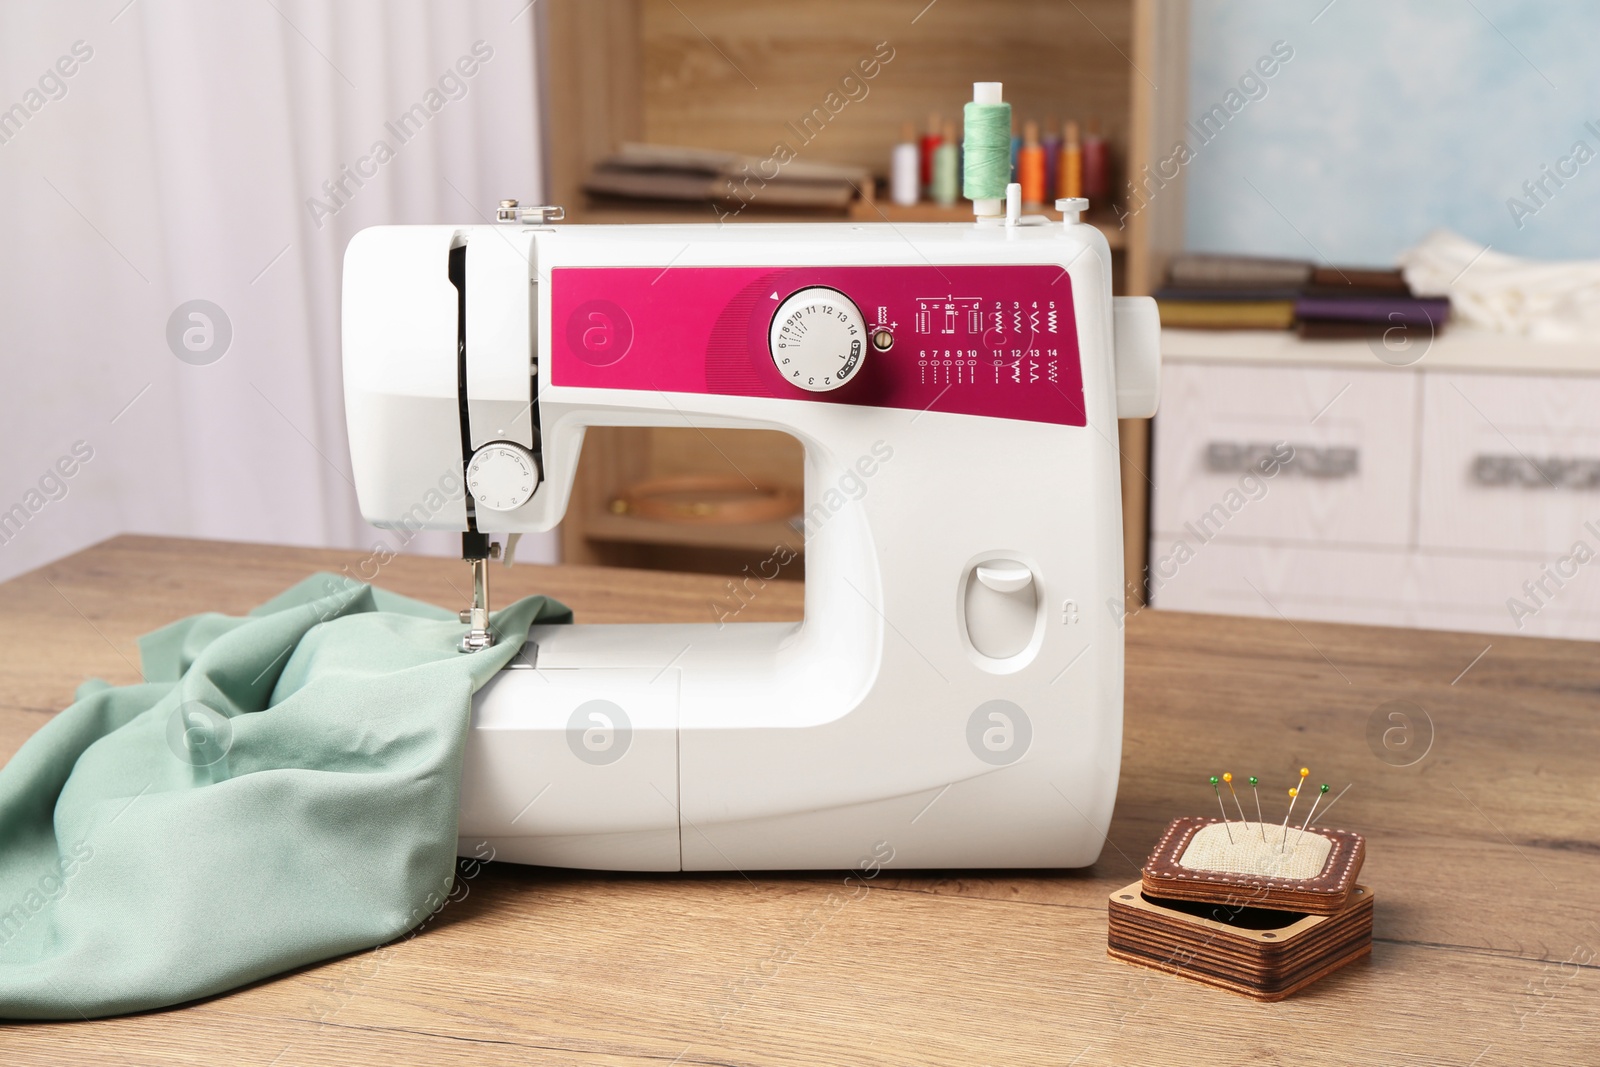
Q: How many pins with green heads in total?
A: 3